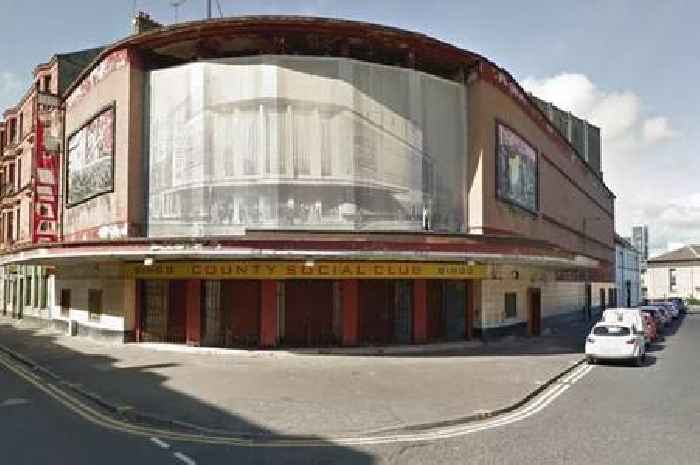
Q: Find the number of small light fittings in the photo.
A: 3